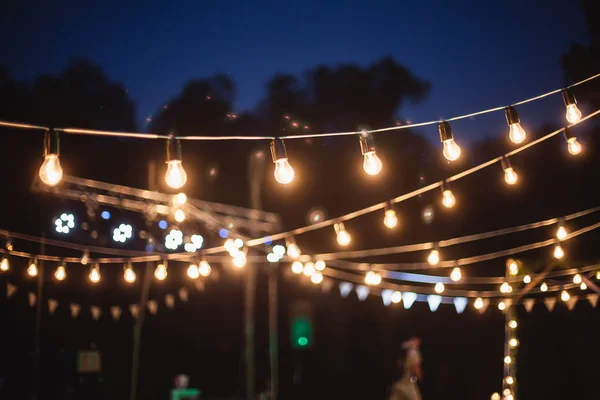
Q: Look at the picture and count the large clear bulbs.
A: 7